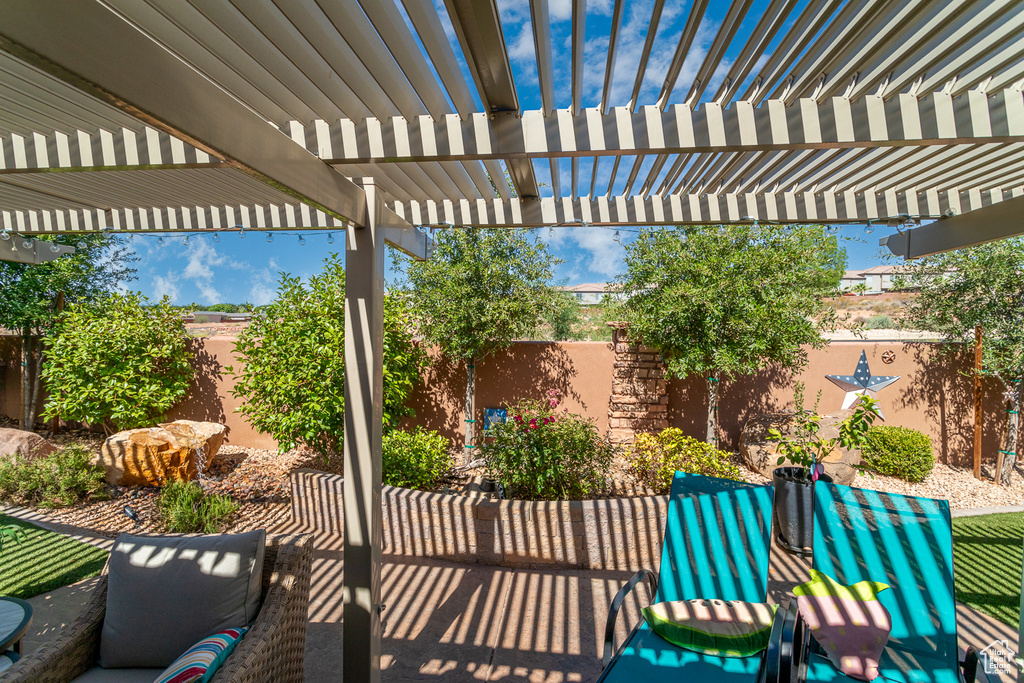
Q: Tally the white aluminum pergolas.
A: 1